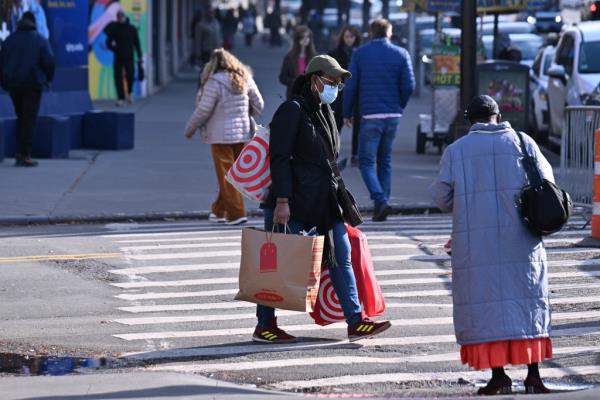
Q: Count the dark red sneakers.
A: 2